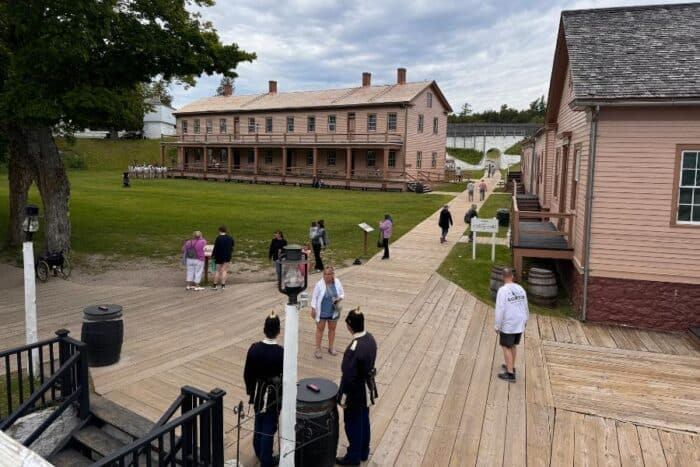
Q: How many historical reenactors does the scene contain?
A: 2